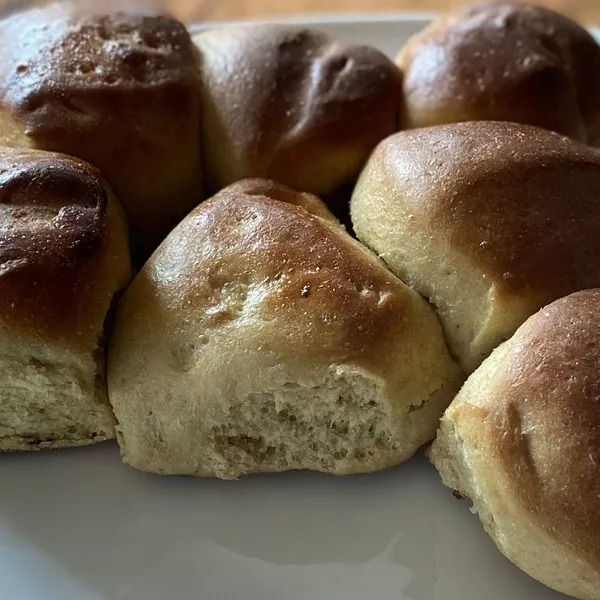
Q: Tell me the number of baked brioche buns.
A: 7